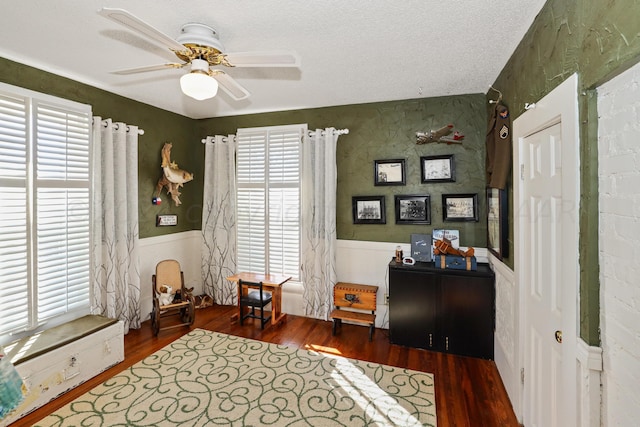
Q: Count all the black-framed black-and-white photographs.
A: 5